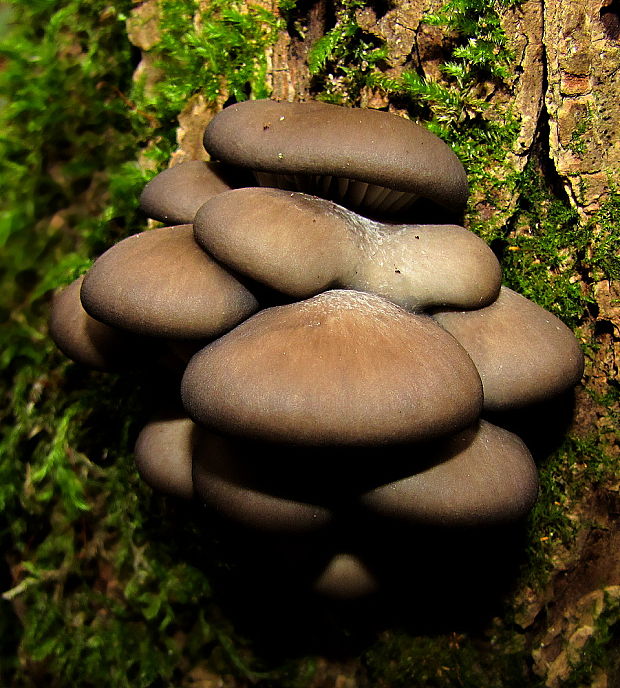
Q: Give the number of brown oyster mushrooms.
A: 11